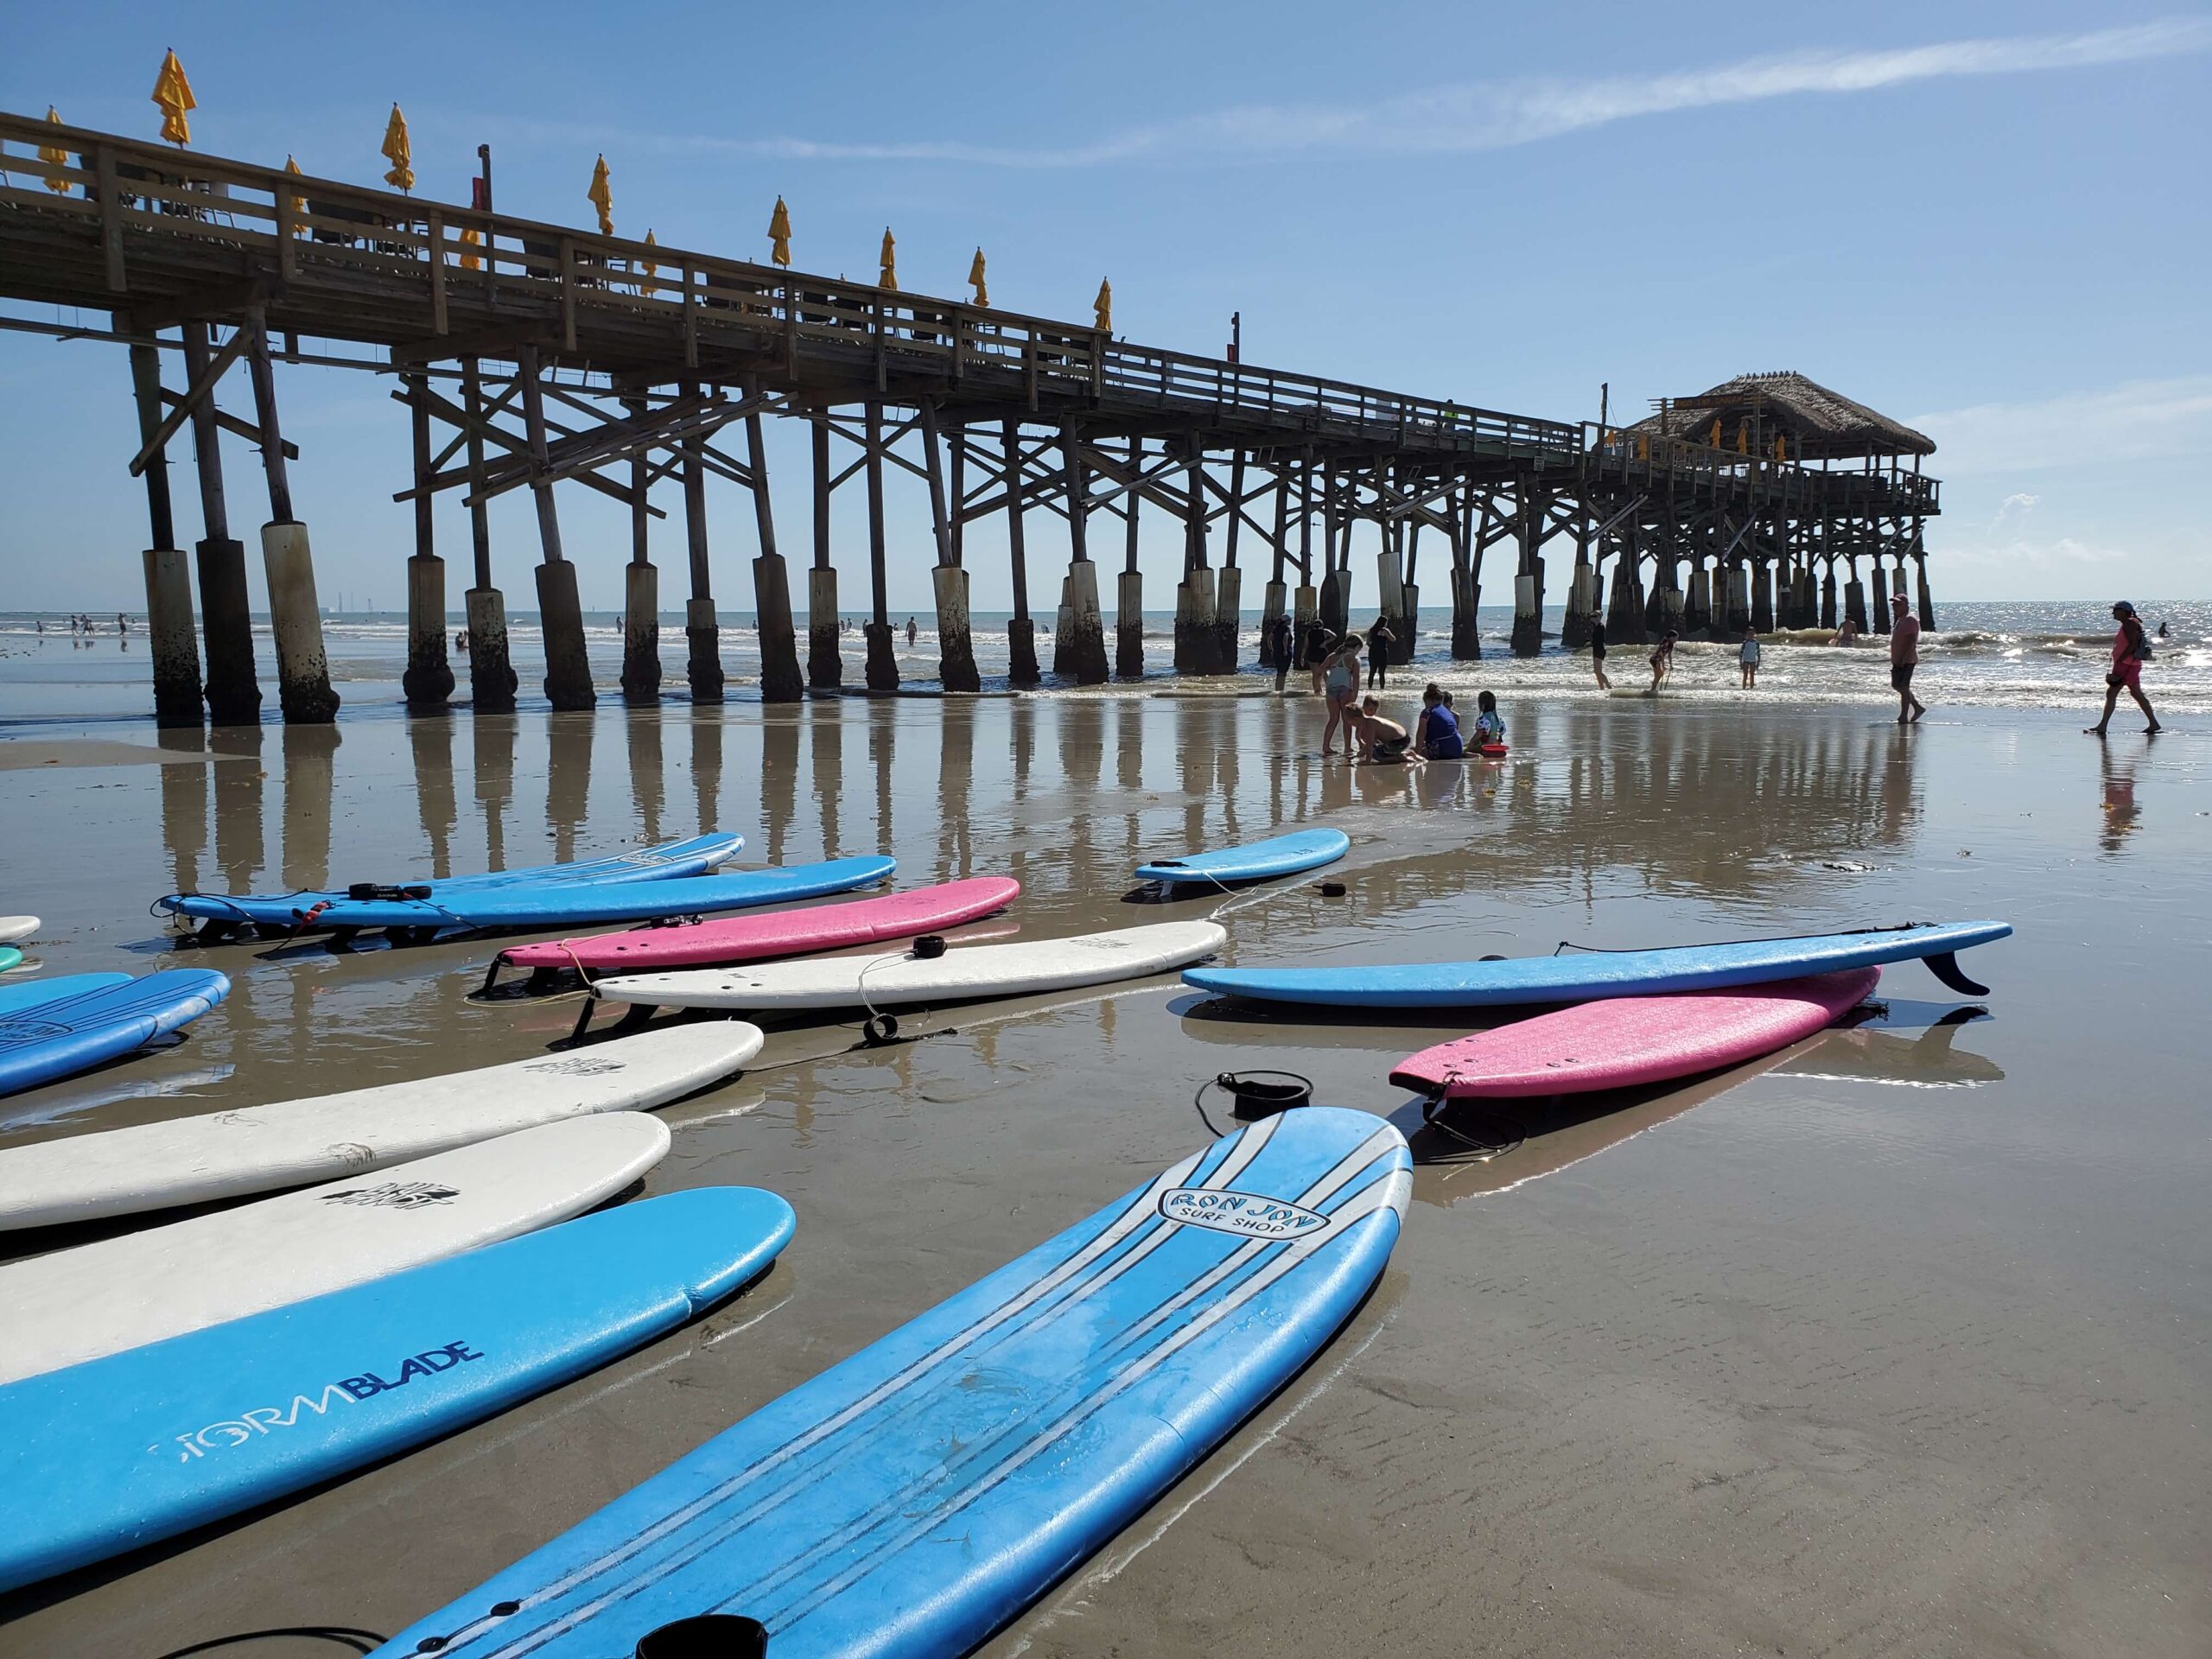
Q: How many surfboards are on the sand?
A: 15